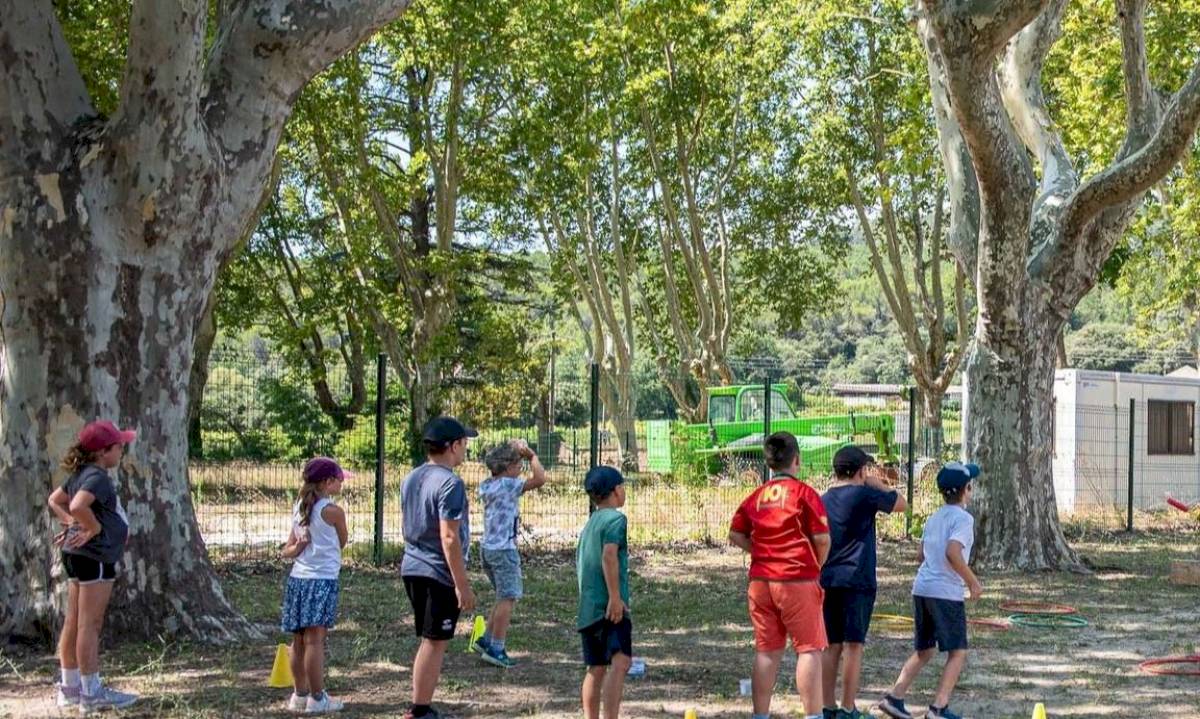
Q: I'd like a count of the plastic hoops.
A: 5